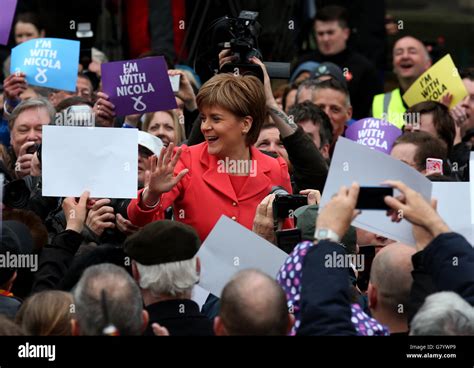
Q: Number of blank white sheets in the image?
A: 4